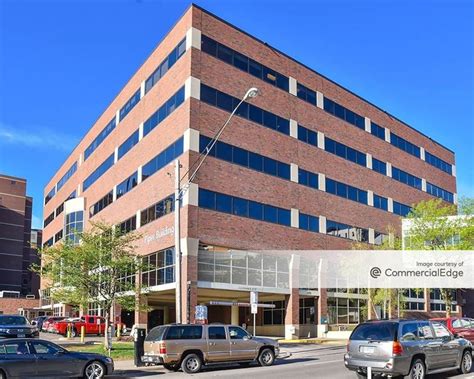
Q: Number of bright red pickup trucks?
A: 1